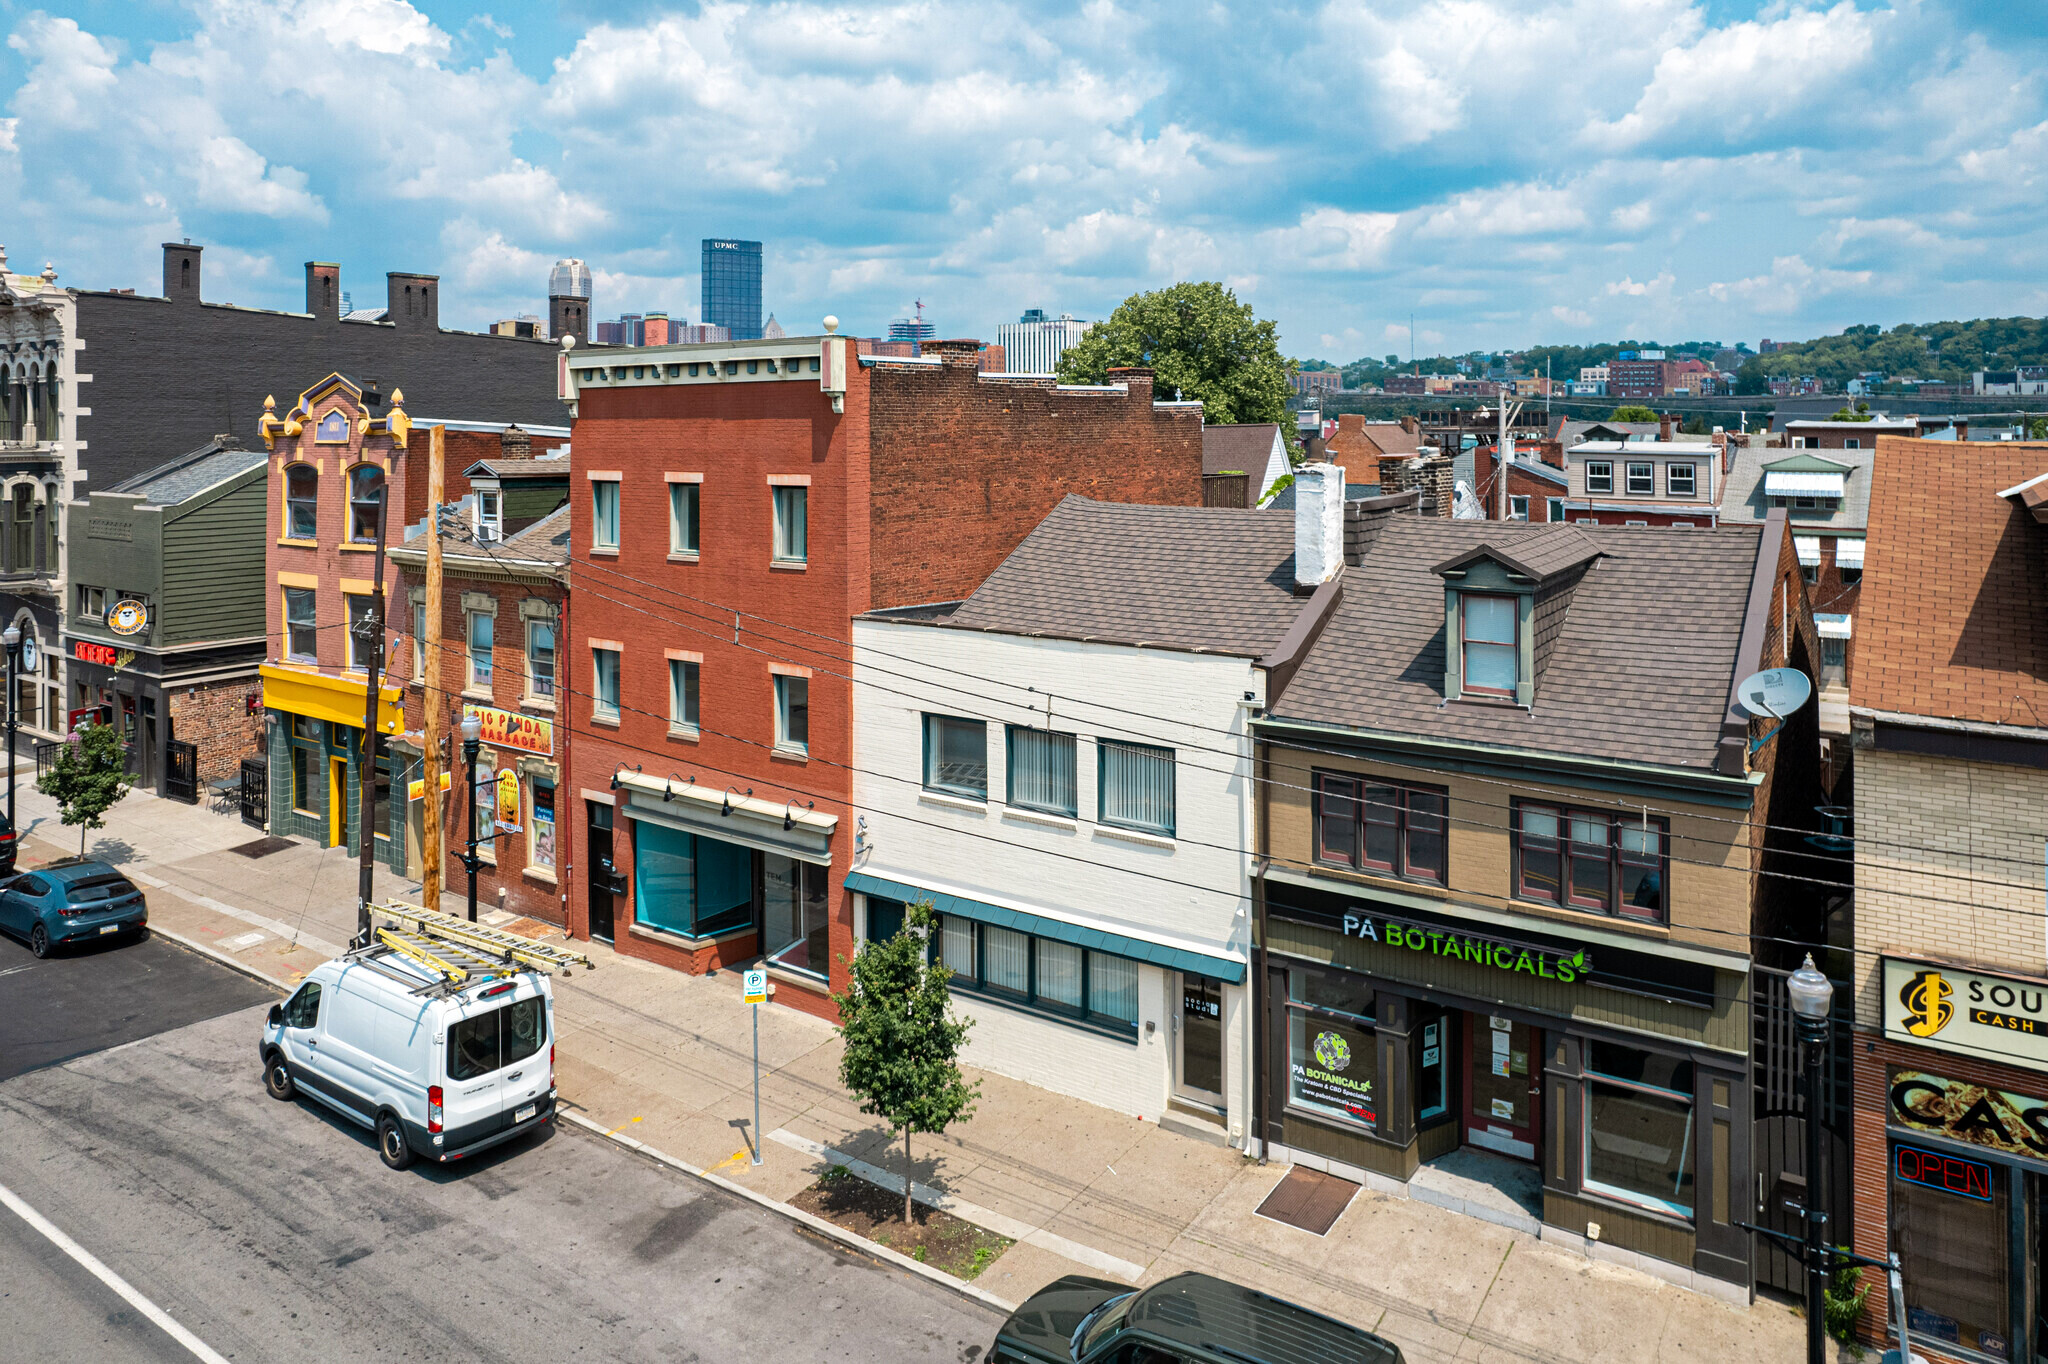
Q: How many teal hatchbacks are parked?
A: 1